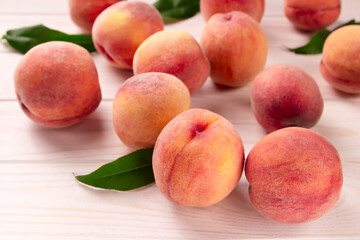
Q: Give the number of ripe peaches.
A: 12